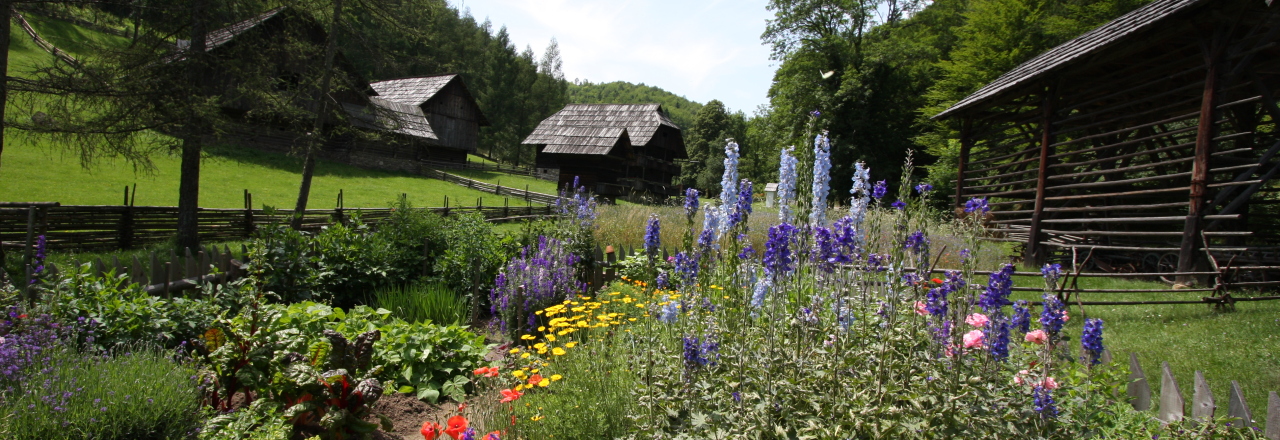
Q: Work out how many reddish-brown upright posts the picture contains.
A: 3